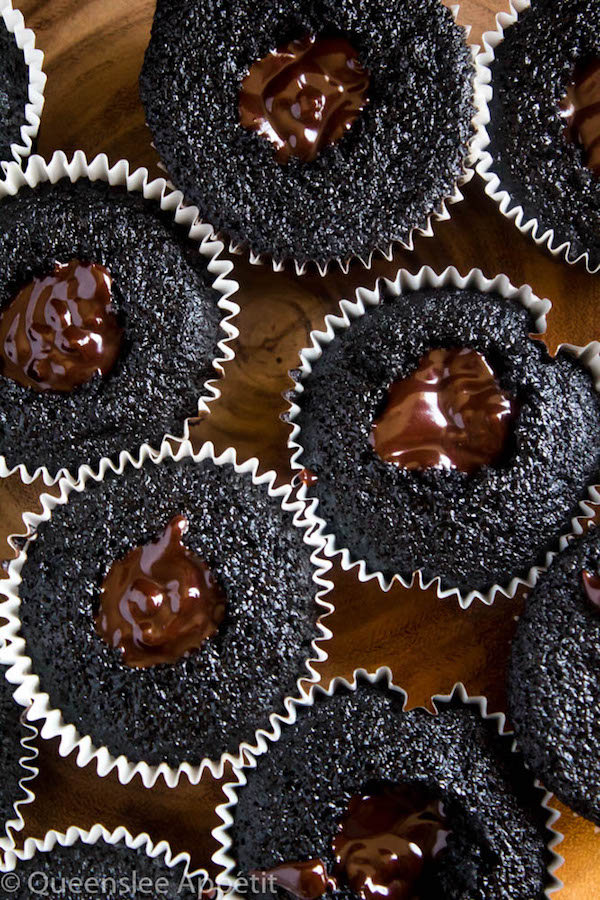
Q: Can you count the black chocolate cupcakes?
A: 10